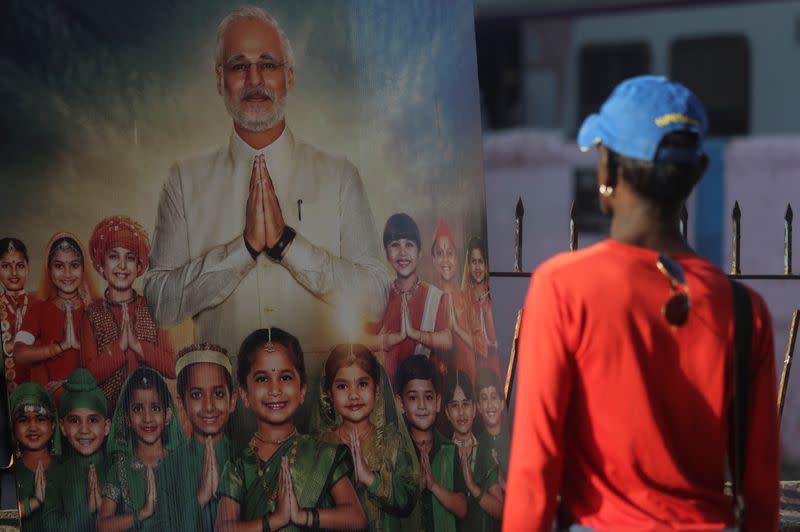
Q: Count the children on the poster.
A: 15